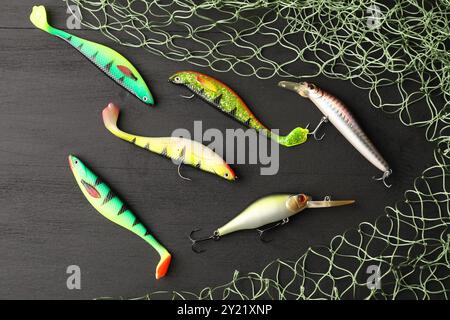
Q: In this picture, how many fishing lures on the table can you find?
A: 6